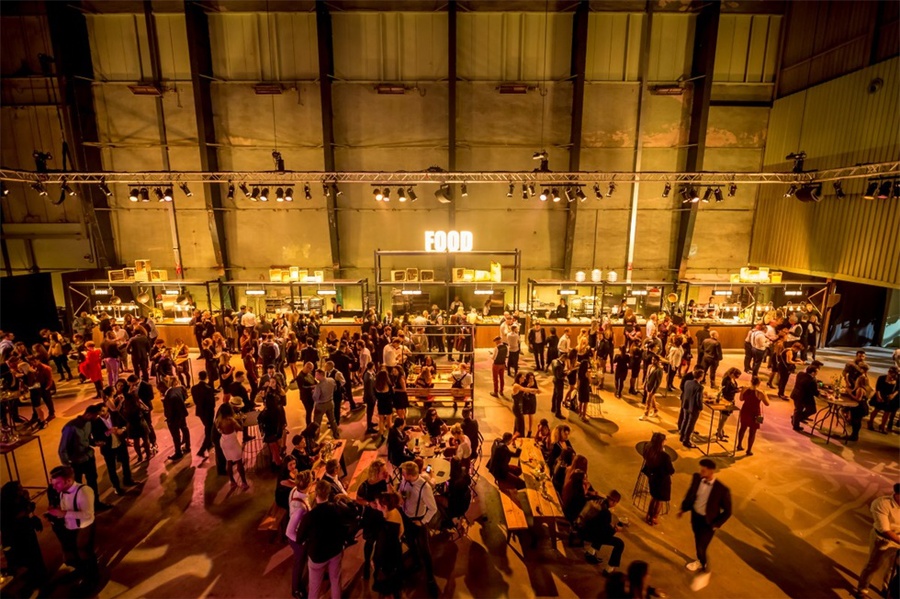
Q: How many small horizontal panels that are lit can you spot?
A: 10